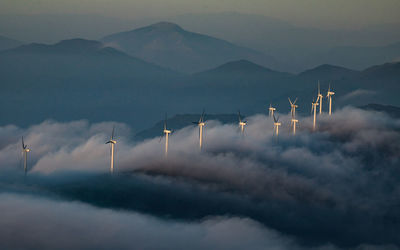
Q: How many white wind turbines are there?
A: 12